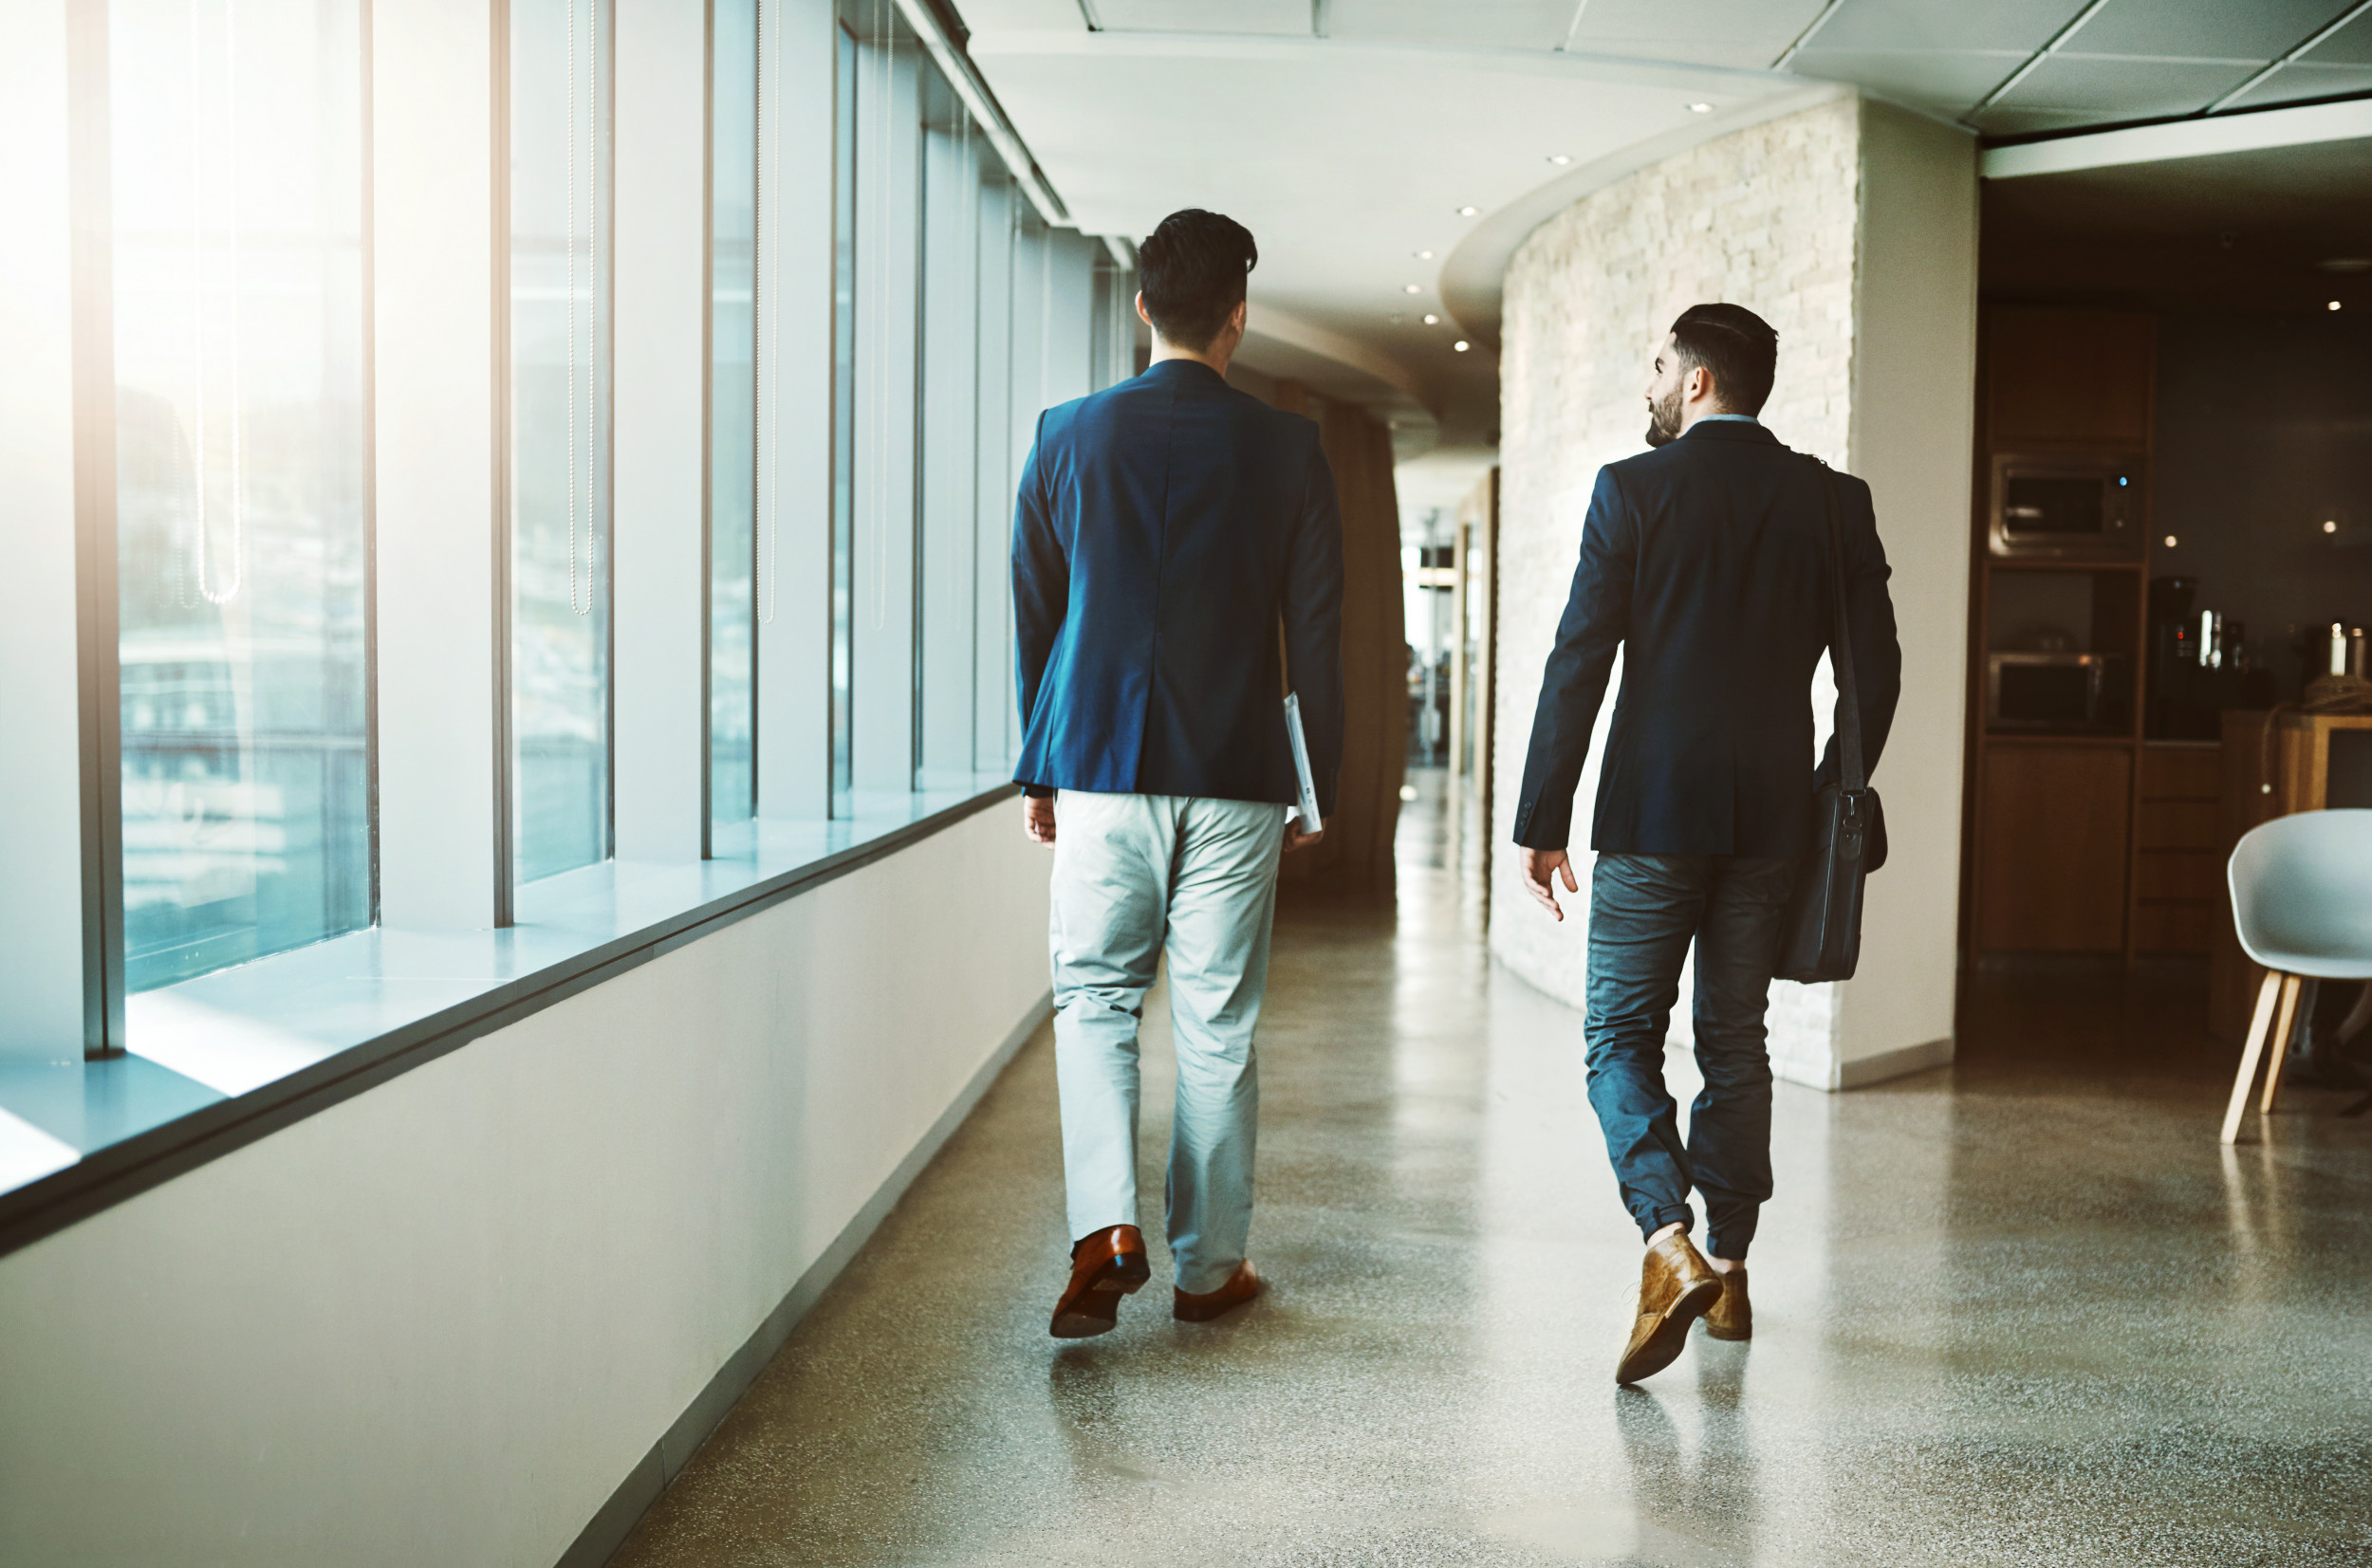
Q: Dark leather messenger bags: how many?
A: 1